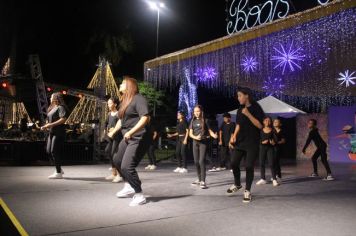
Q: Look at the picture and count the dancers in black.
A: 11